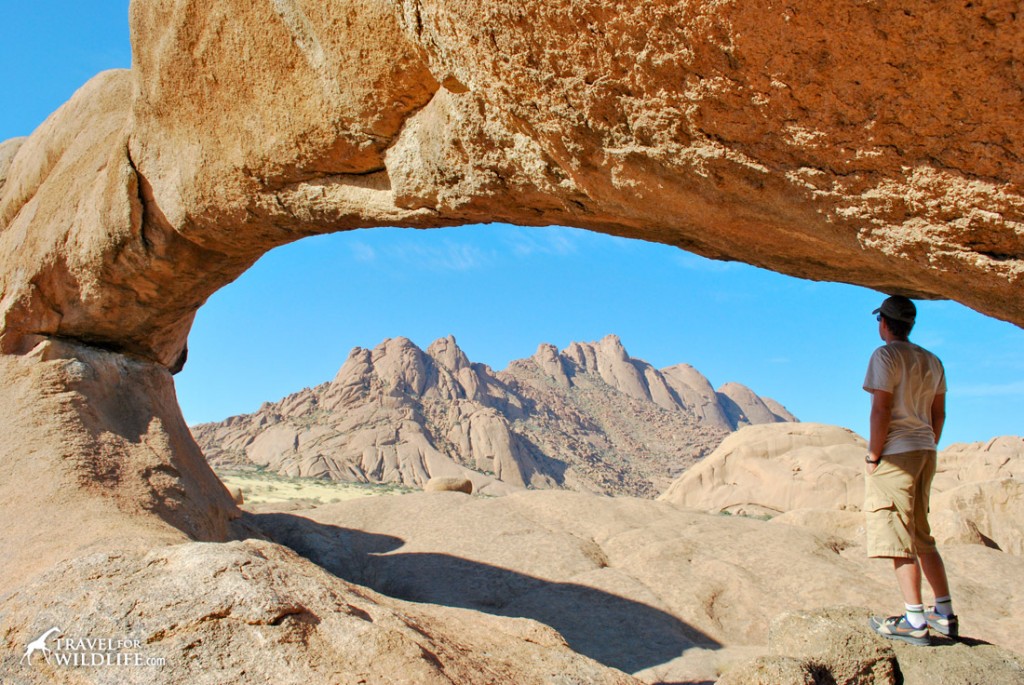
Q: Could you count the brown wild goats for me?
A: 0